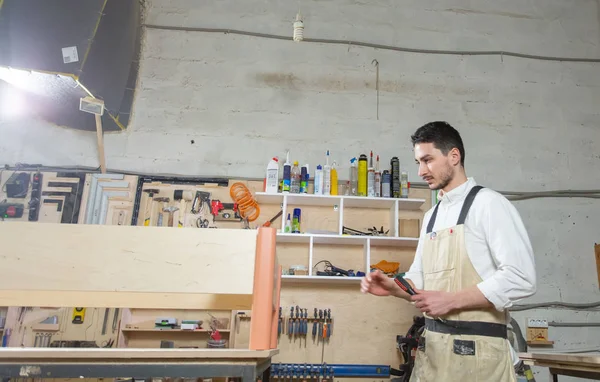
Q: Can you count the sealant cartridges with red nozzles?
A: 2